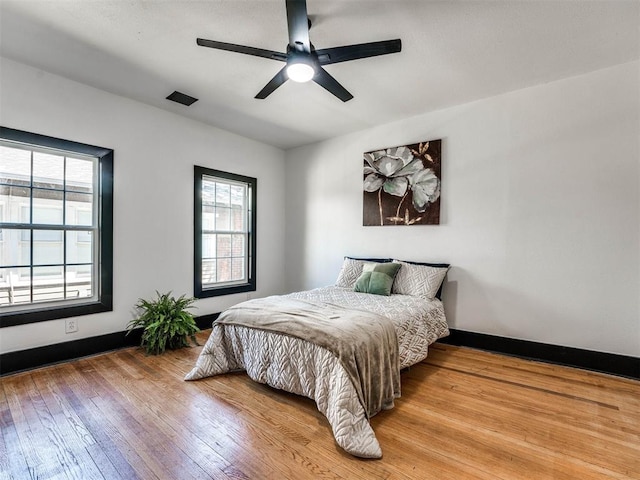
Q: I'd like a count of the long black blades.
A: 5